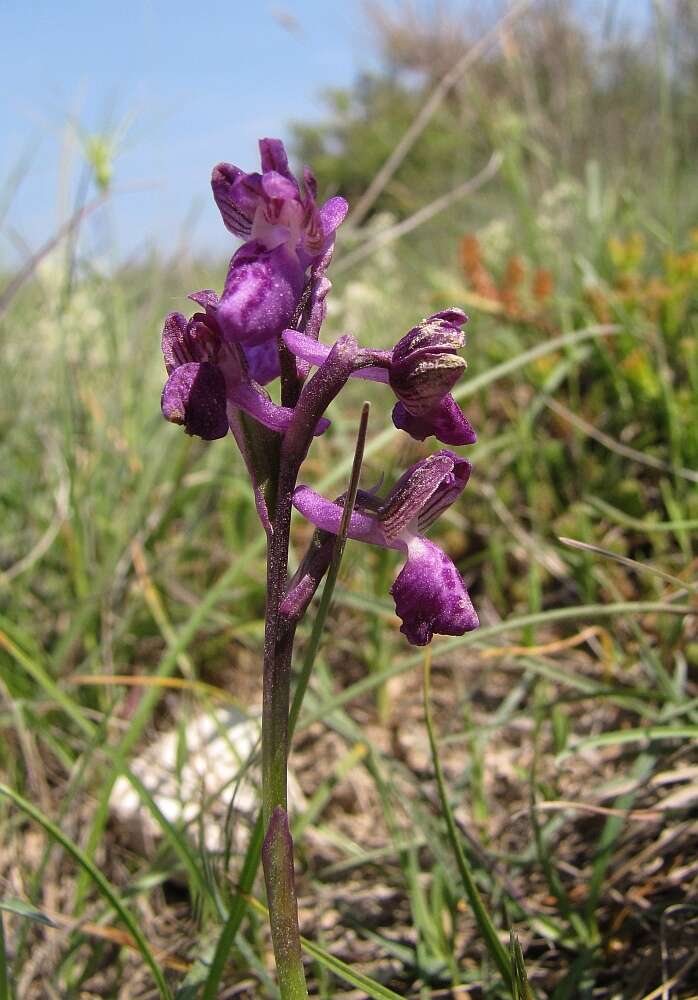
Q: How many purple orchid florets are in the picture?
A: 4